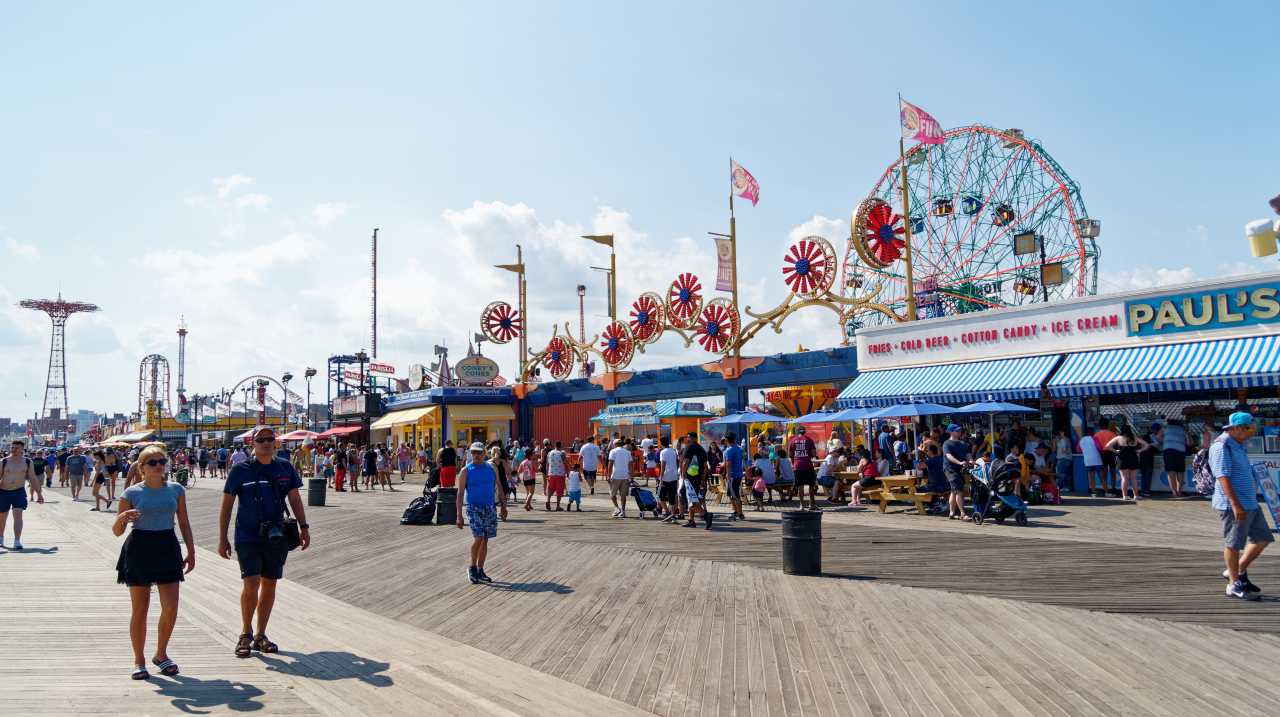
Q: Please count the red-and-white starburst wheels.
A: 8